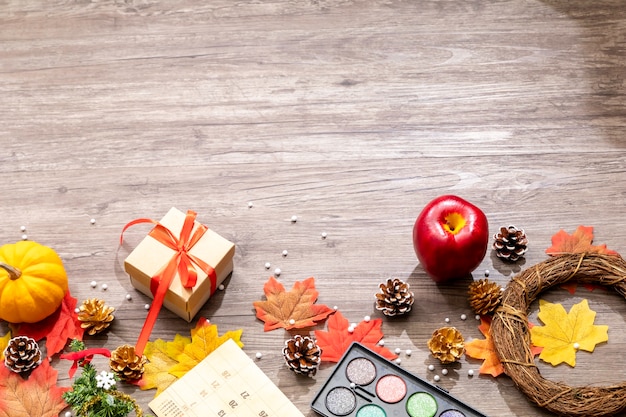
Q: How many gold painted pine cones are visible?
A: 4